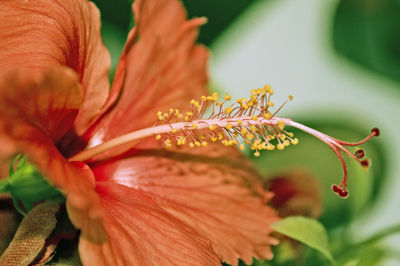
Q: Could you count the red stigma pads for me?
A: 5